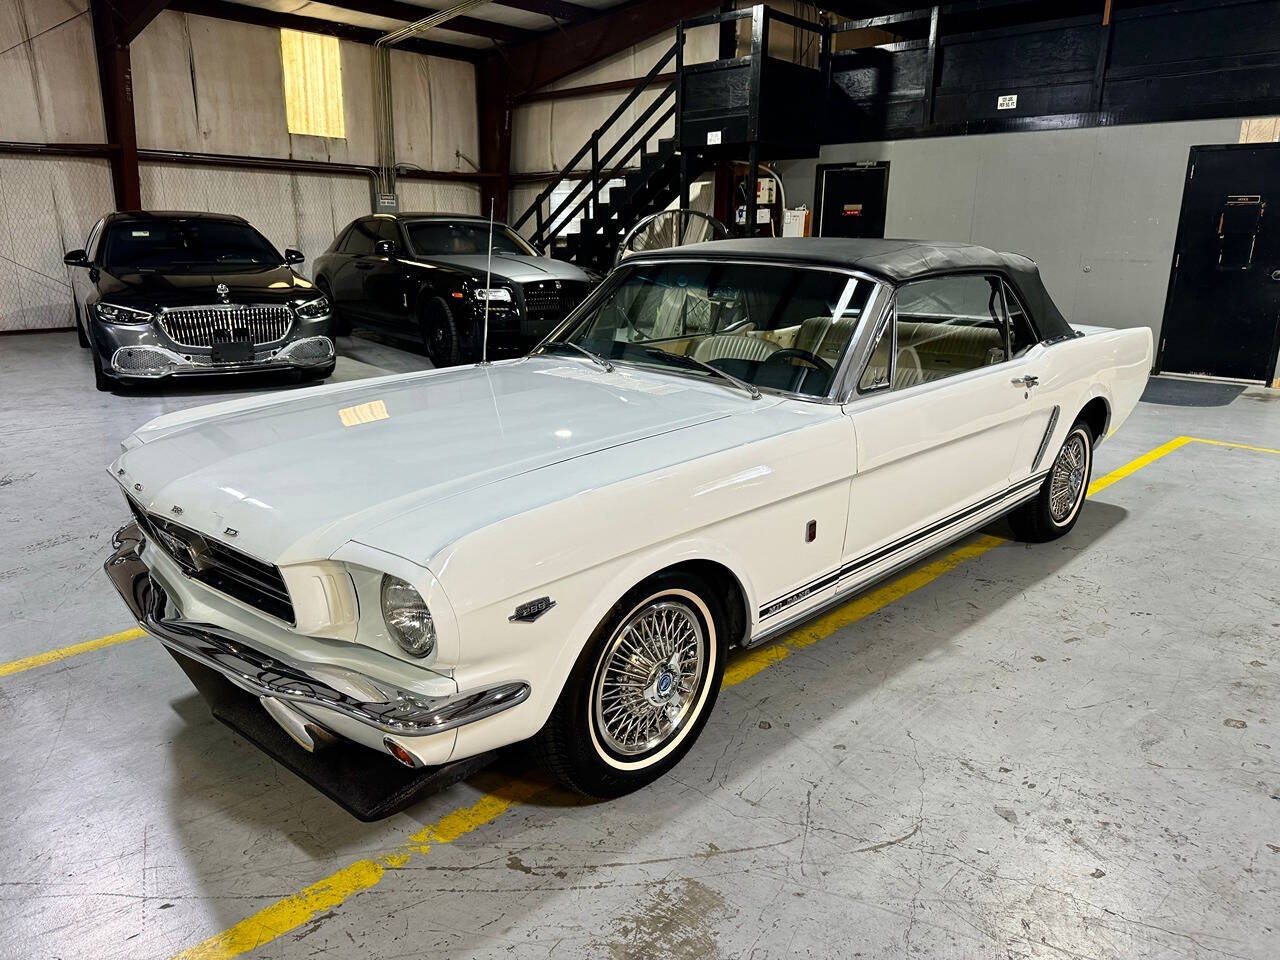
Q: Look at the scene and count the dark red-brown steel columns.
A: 2